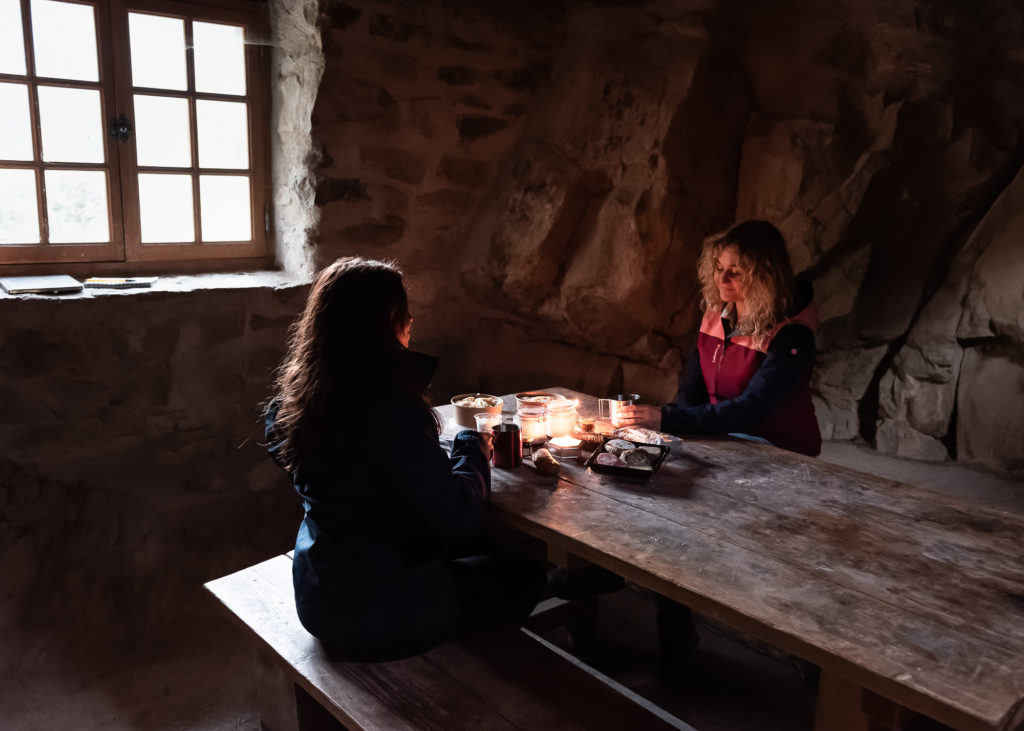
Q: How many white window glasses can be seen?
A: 12